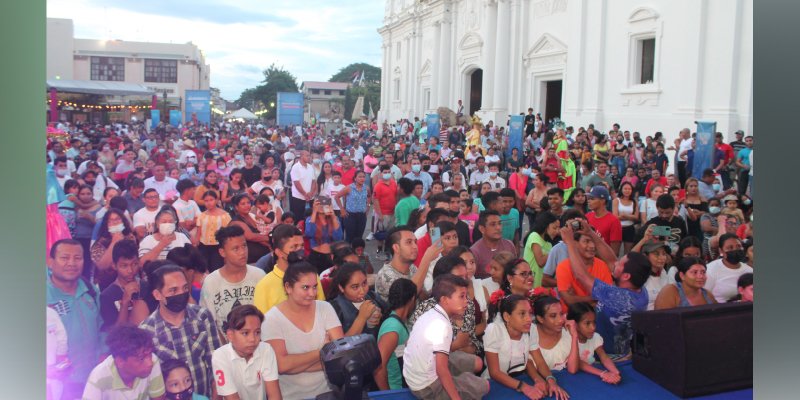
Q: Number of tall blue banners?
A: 7